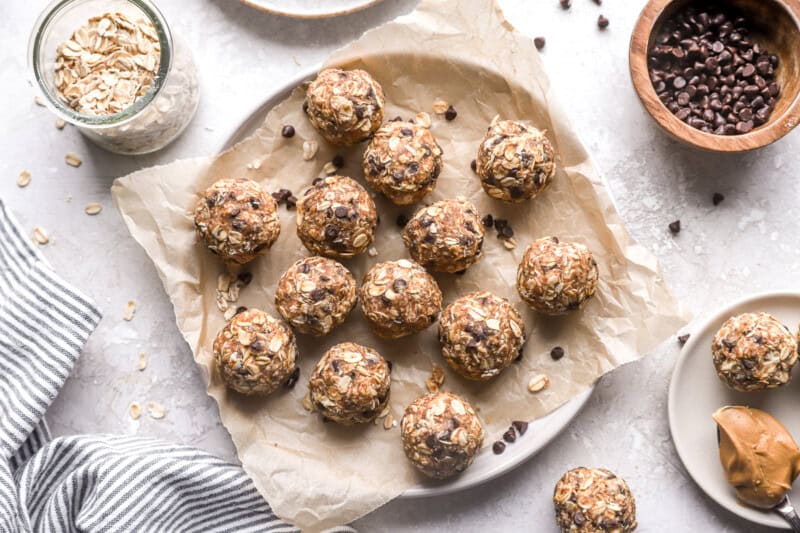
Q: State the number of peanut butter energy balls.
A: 15